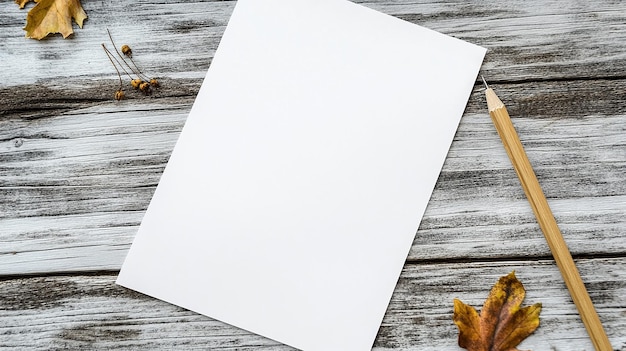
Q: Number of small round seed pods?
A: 5